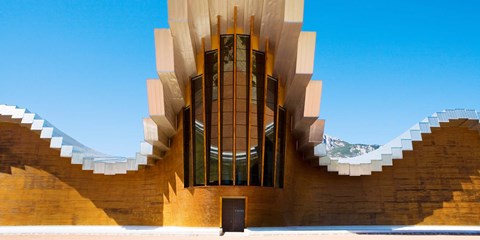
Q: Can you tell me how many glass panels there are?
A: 8